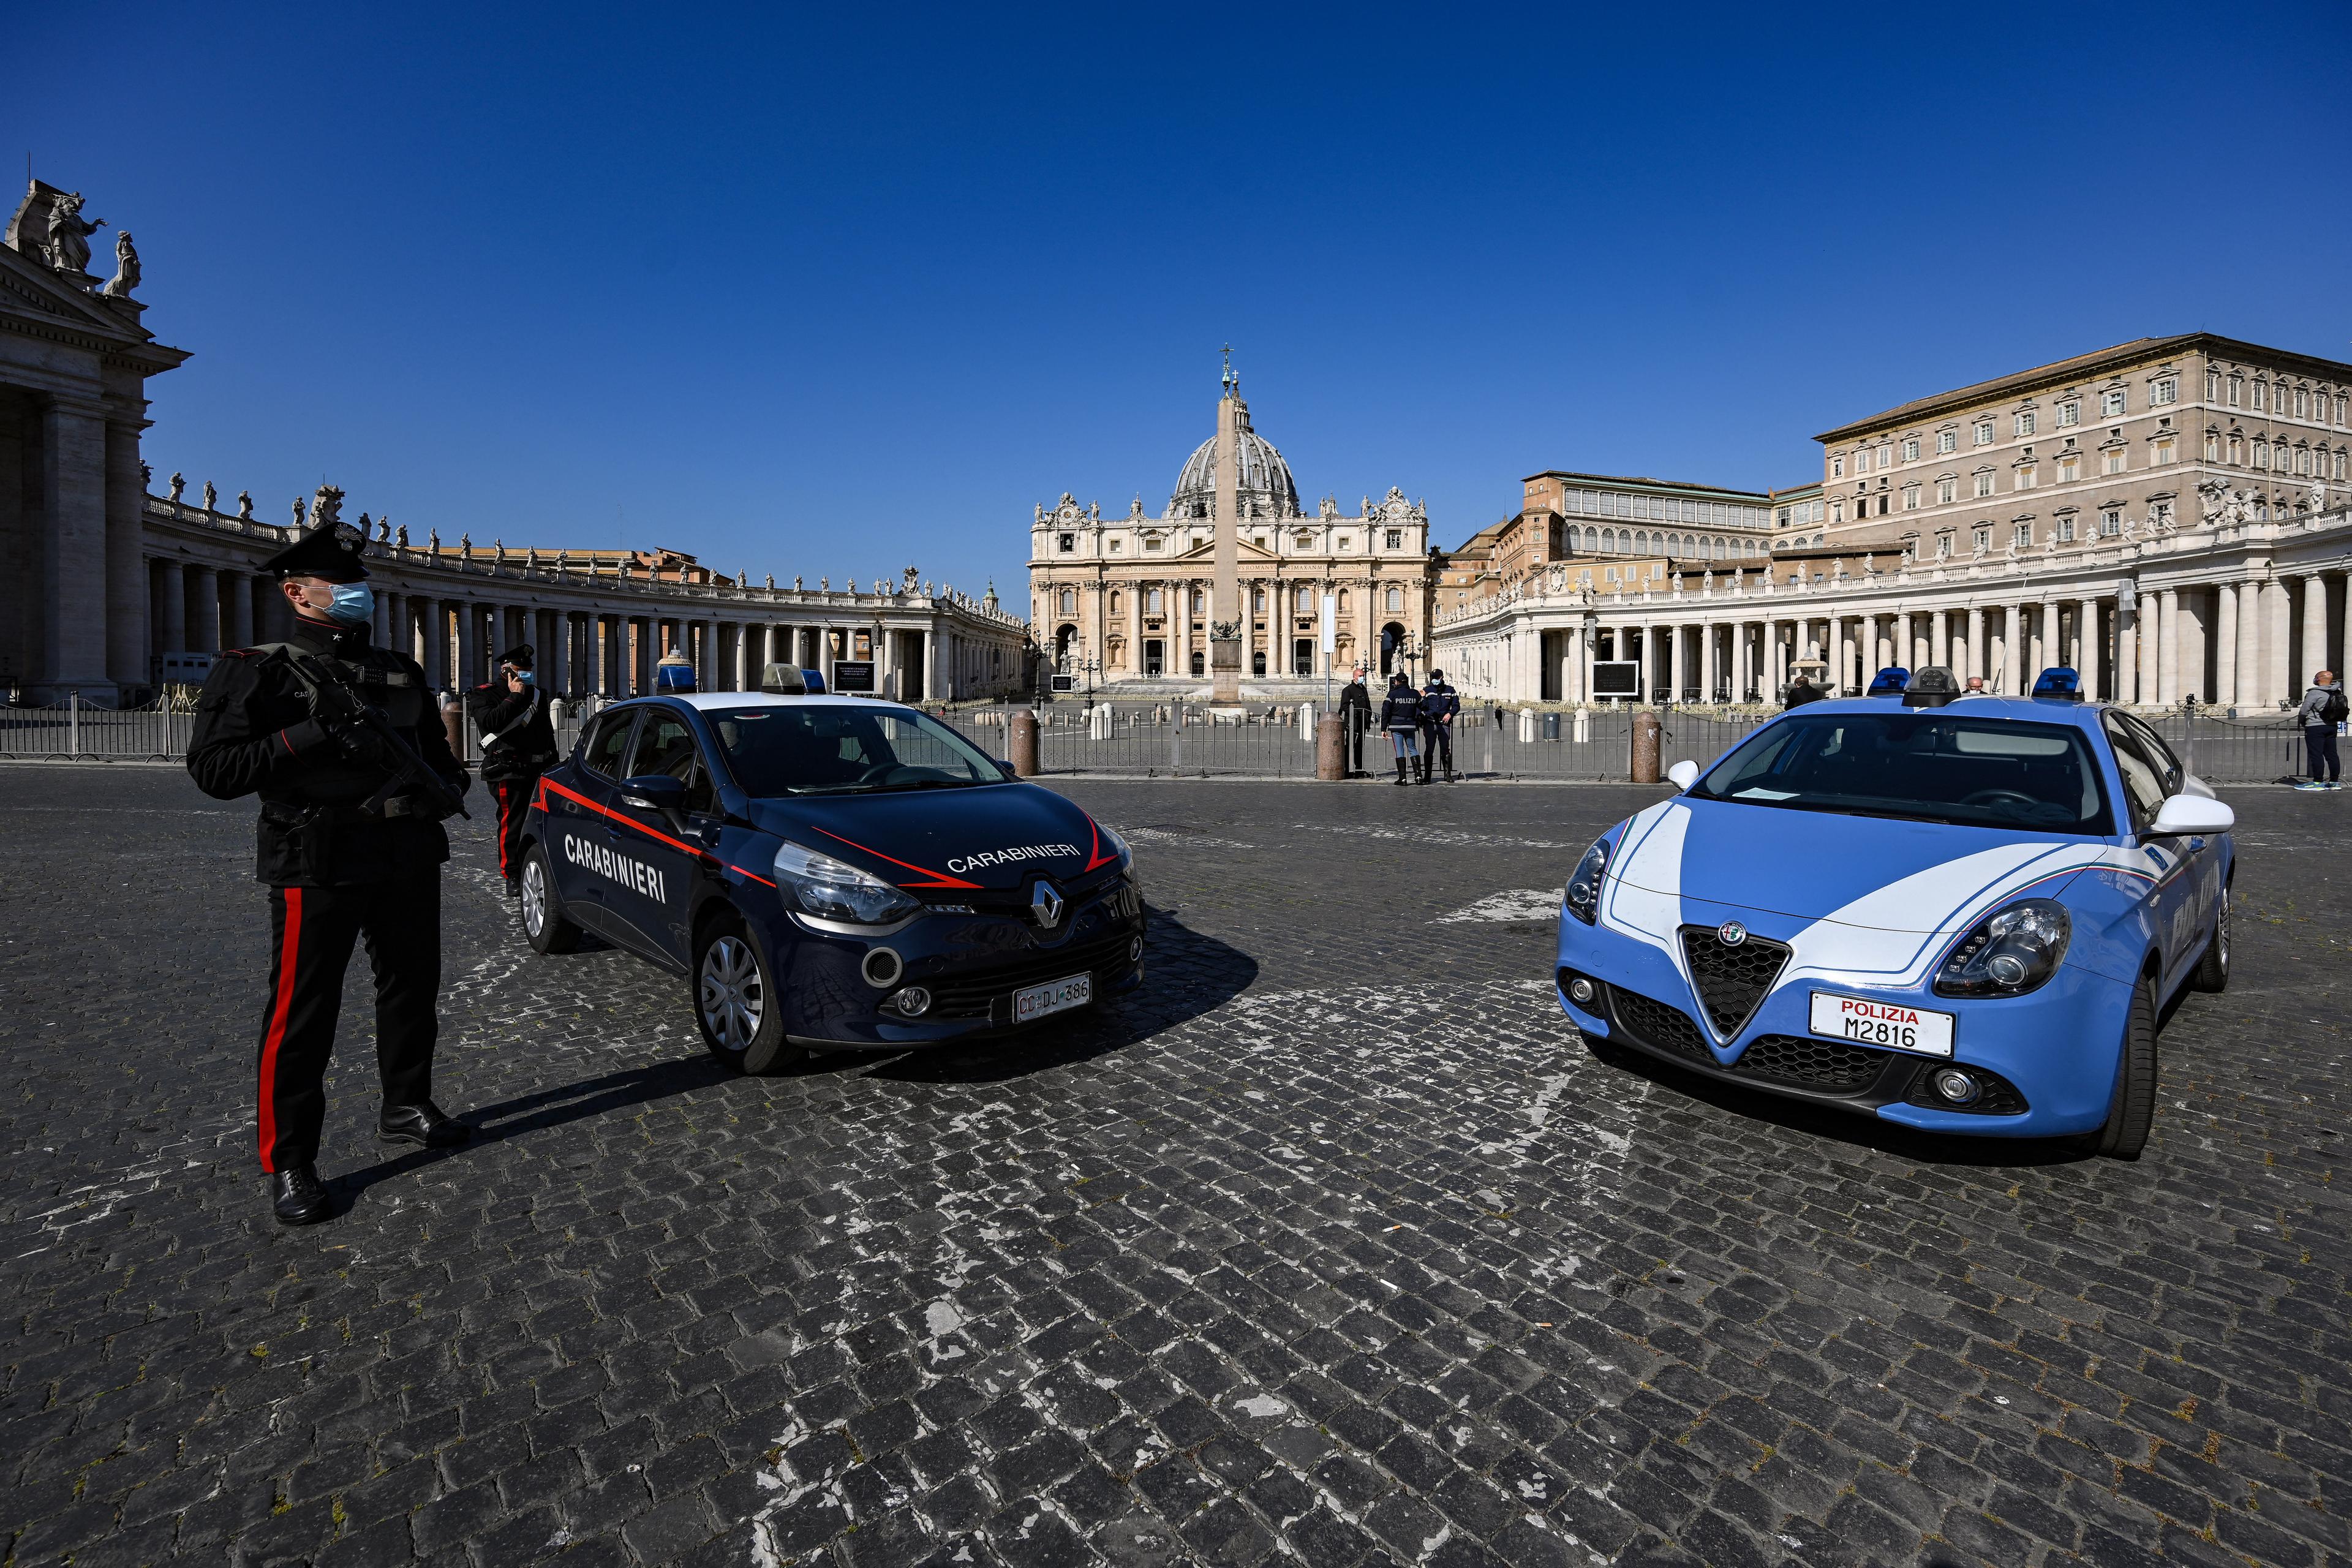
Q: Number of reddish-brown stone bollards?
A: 4